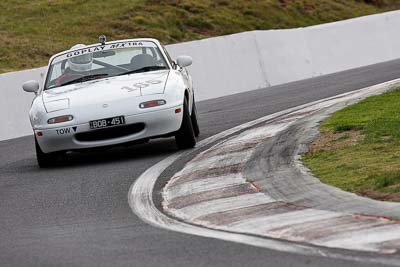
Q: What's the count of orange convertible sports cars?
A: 0